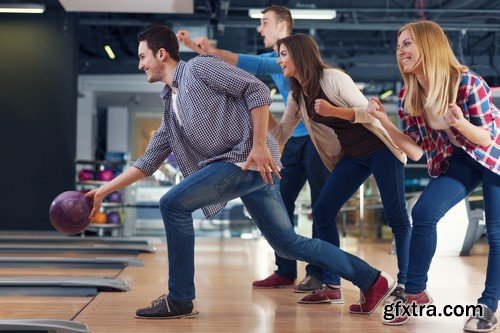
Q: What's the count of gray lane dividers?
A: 5